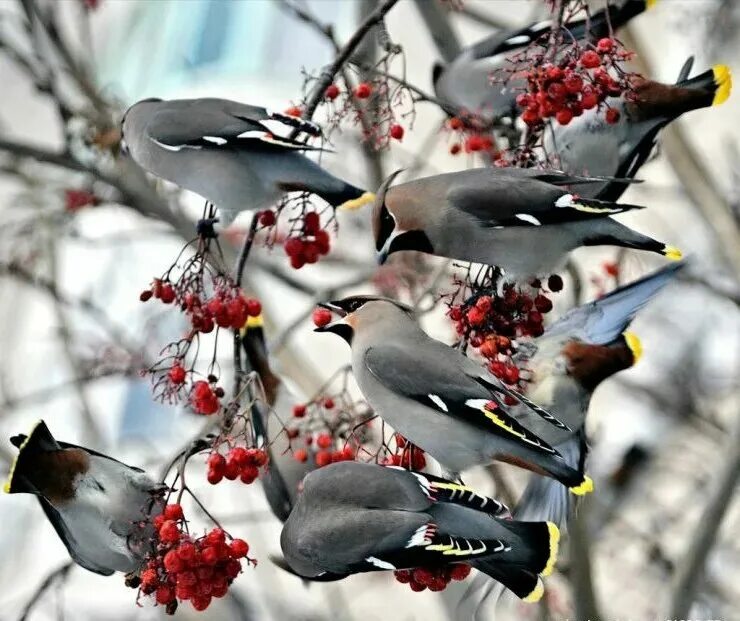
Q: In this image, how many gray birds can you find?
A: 9